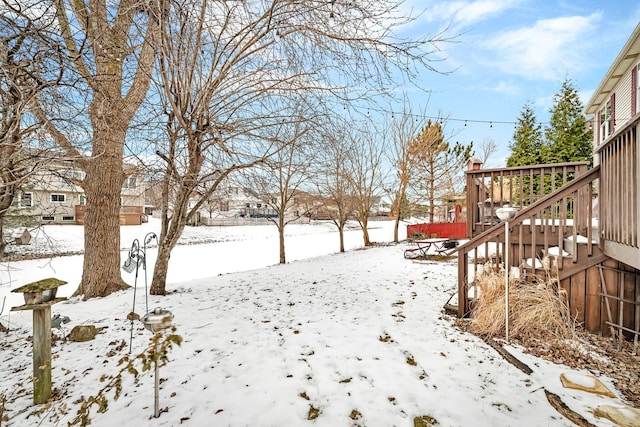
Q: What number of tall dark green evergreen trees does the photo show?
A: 2